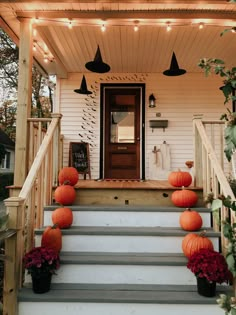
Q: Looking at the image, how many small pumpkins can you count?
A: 8